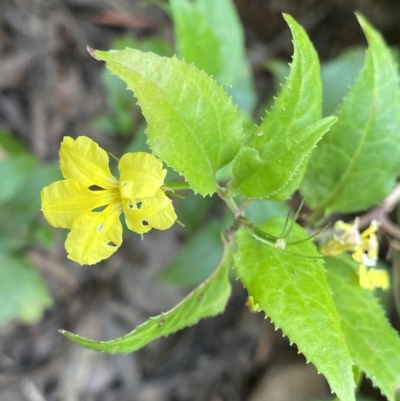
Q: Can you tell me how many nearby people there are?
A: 0